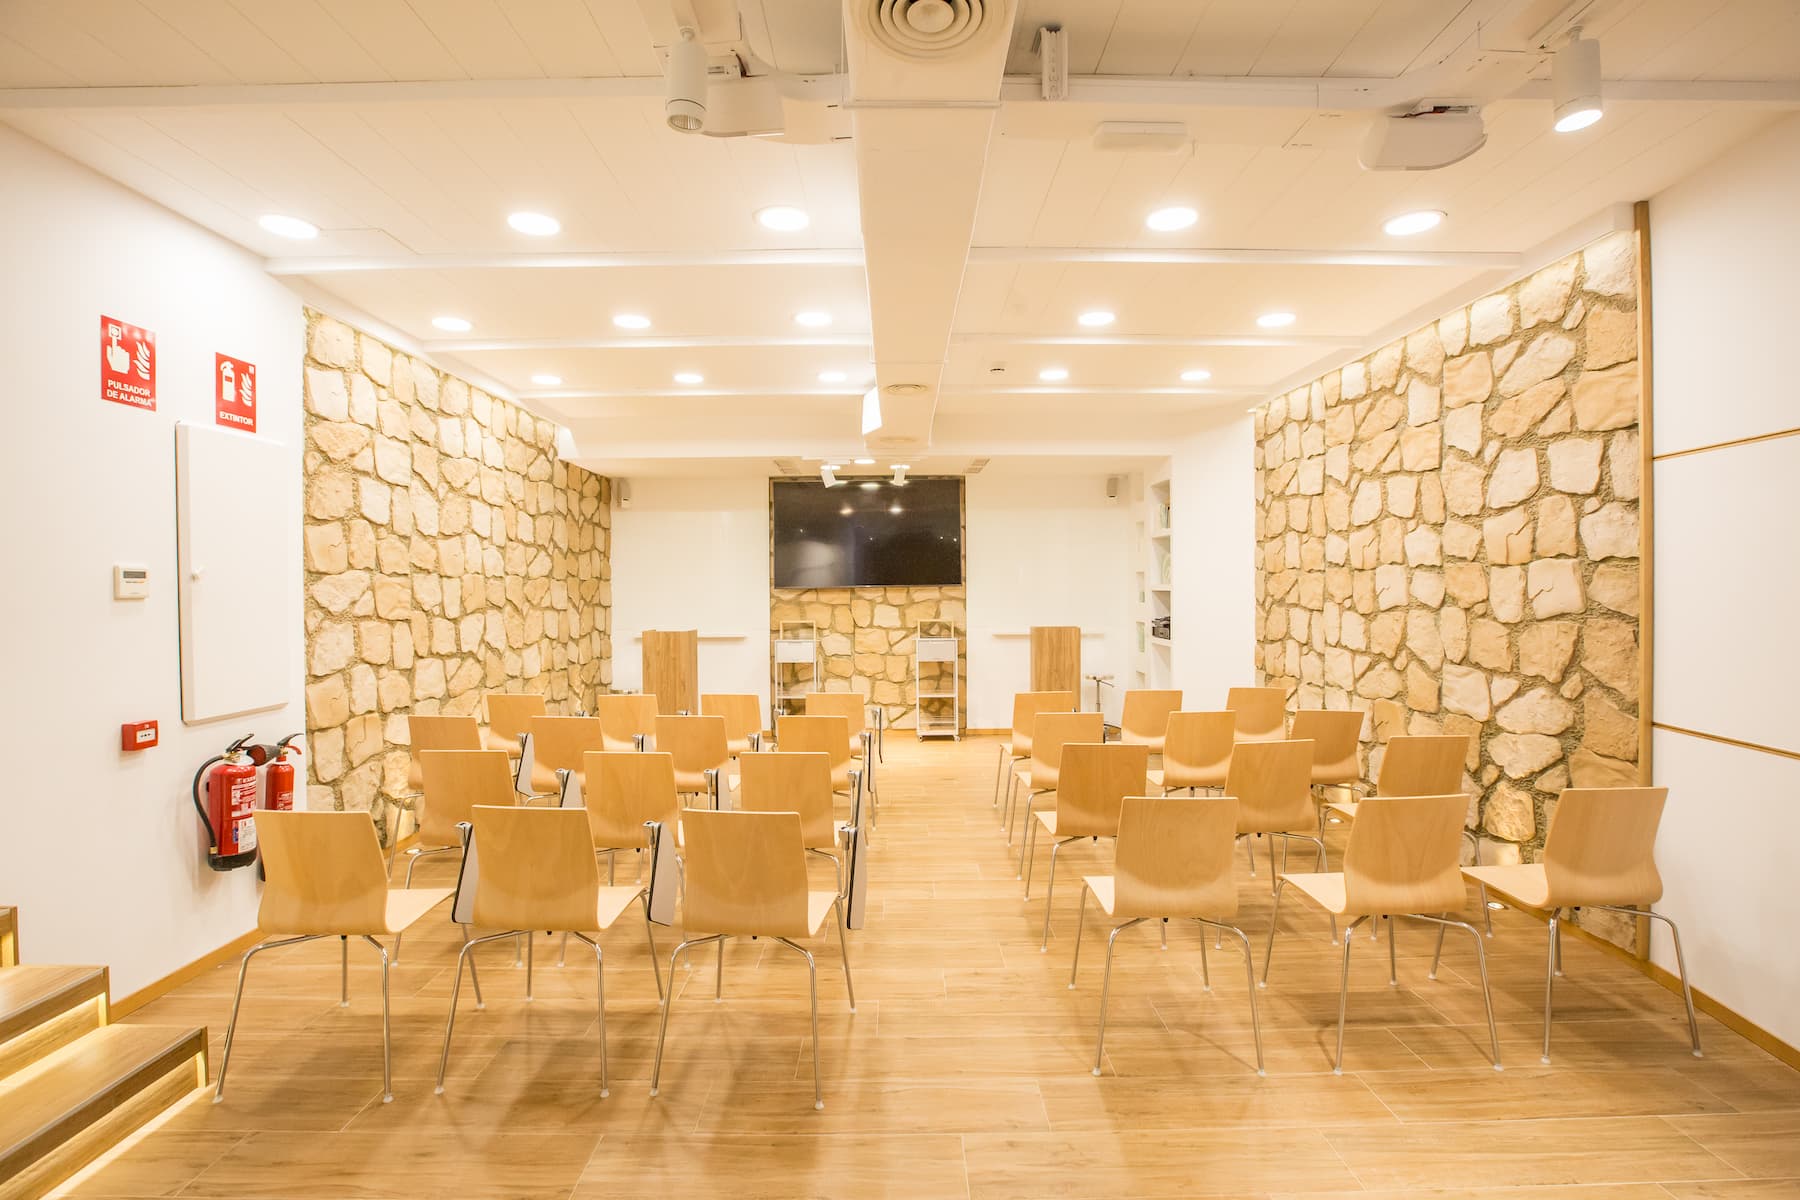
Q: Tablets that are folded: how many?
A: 14